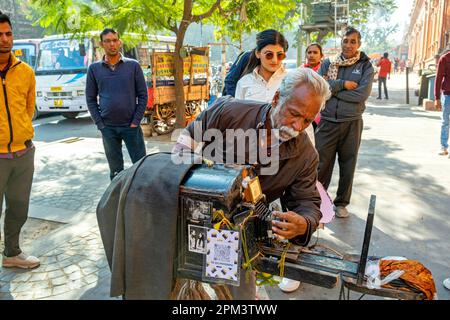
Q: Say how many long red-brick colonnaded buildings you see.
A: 1